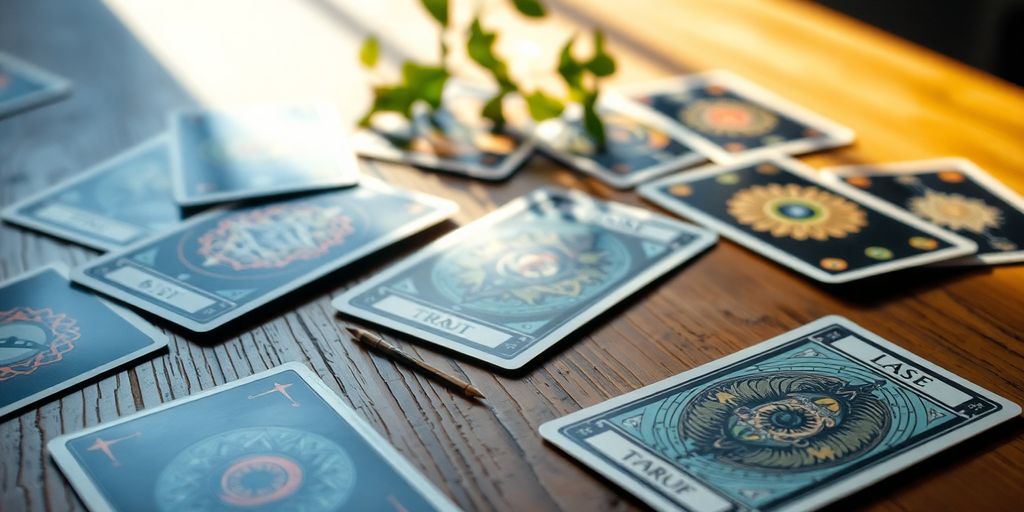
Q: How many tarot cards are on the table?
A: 13